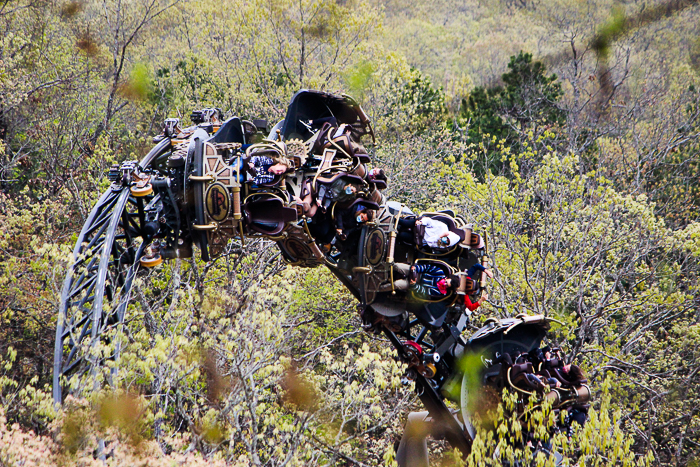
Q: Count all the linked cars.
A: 4